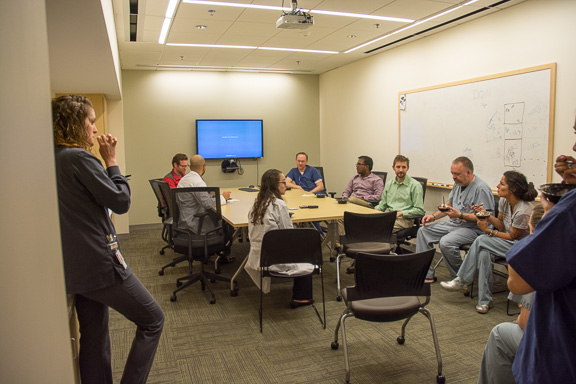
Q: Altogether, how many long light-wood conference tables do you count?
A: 1